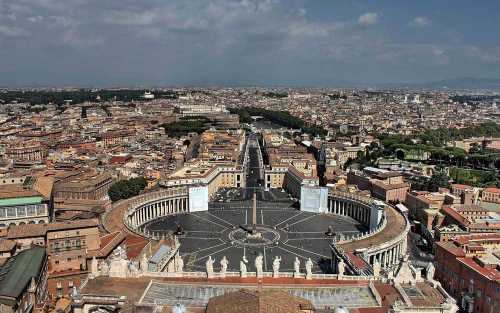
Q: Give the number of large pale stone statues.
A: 13